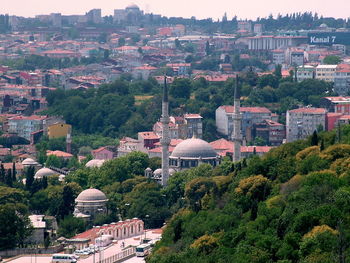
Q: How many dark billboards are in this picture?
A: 1